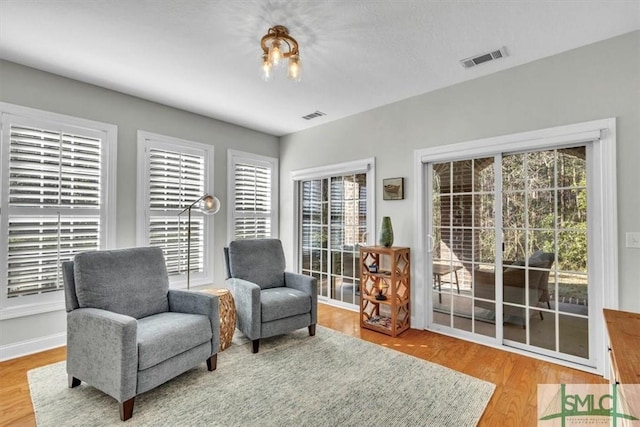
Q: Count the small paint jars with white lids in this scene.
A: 0